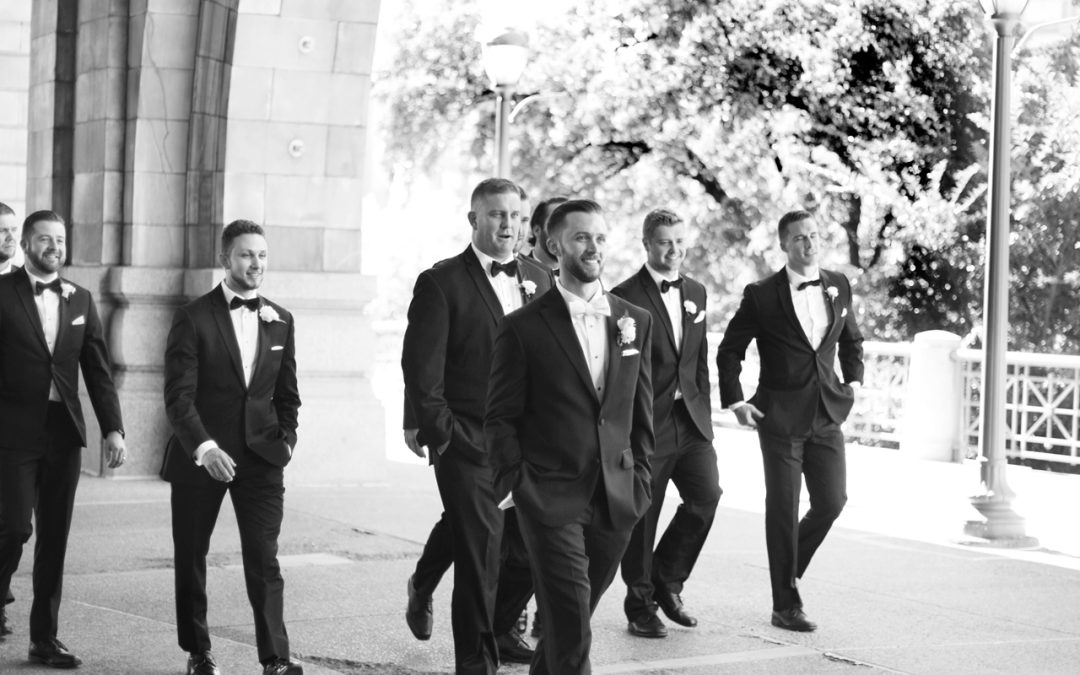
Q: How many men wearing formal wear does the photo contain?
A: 9